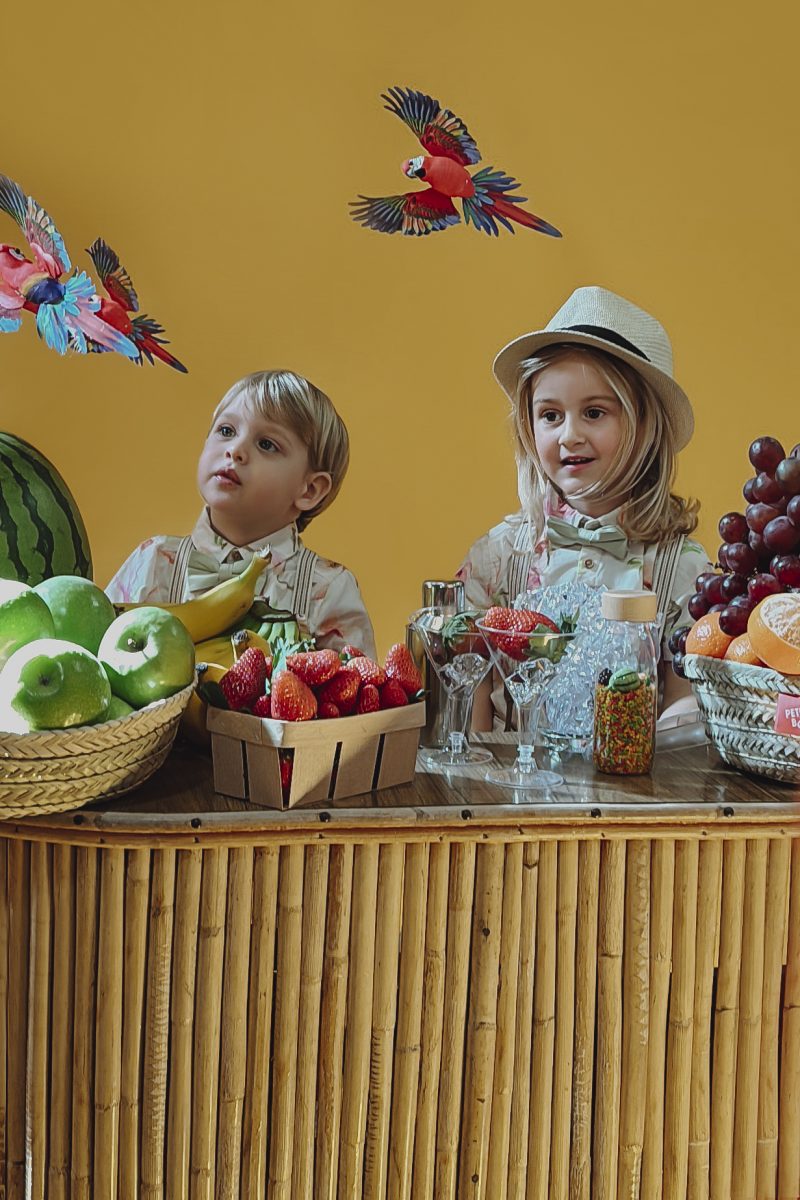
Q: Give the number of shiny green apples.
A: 5